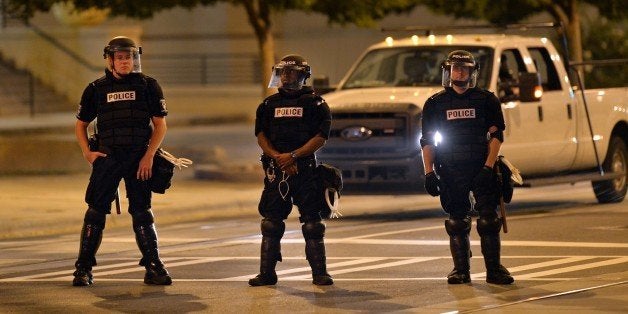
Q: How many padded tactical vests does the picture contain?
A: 3